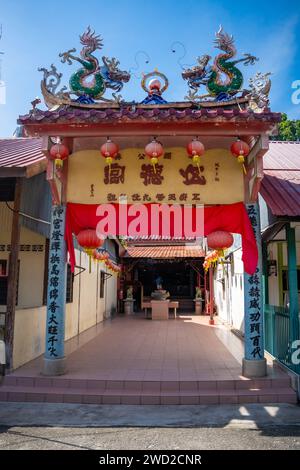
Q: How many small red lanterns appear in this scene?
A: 5